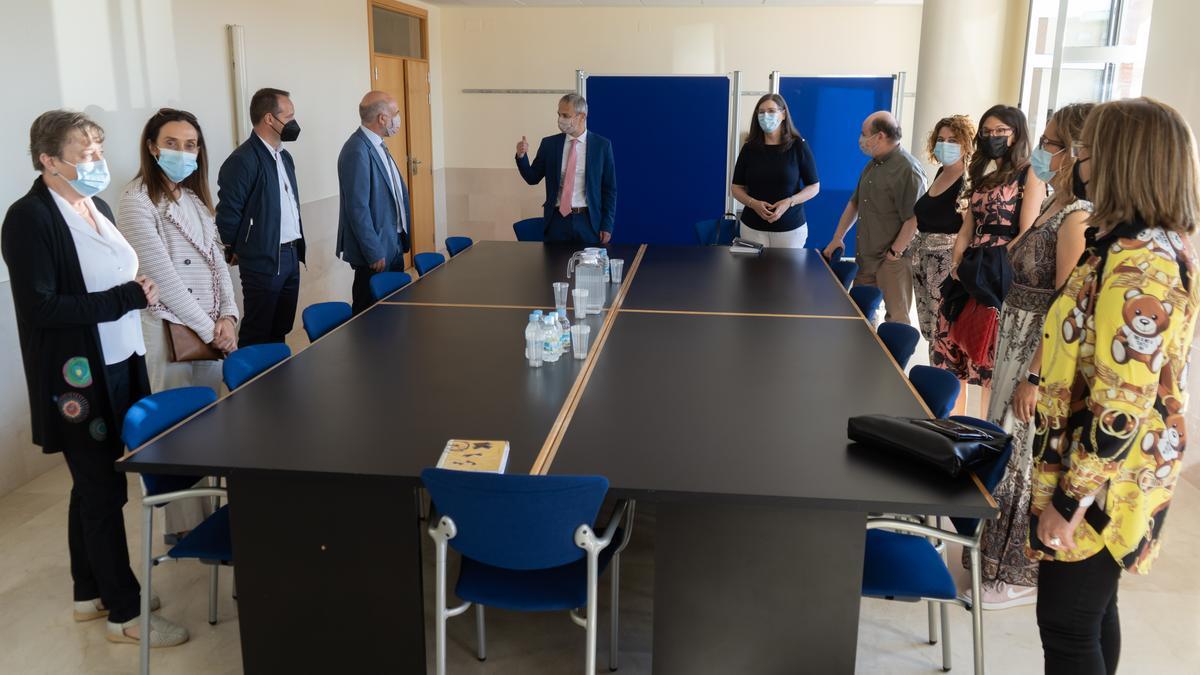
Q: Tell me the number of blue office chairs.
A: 15